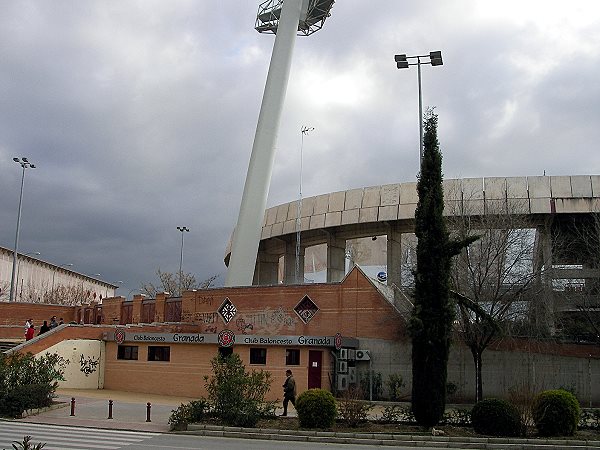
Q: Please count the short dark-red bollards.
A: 3